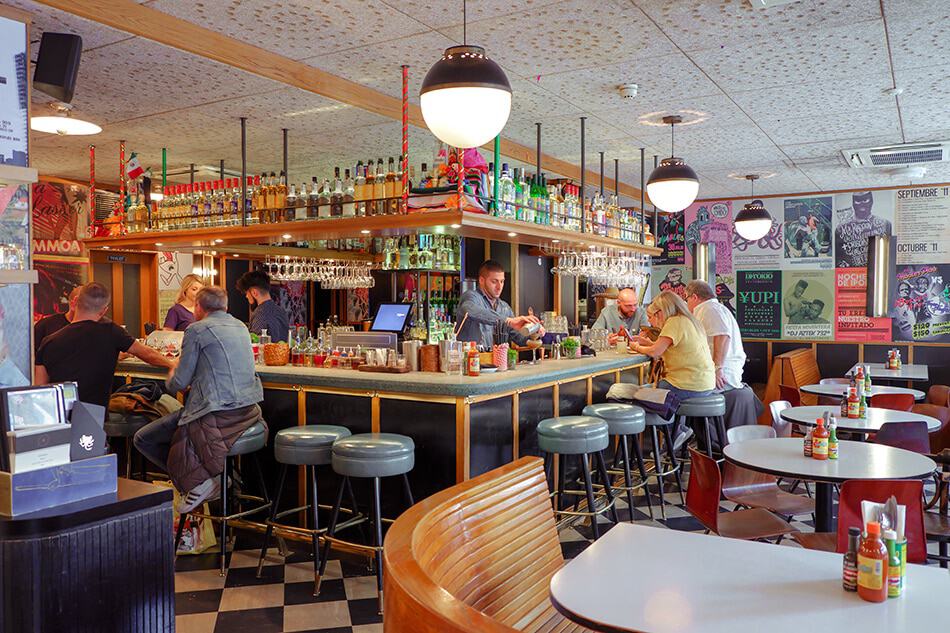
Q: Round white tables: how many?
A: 3